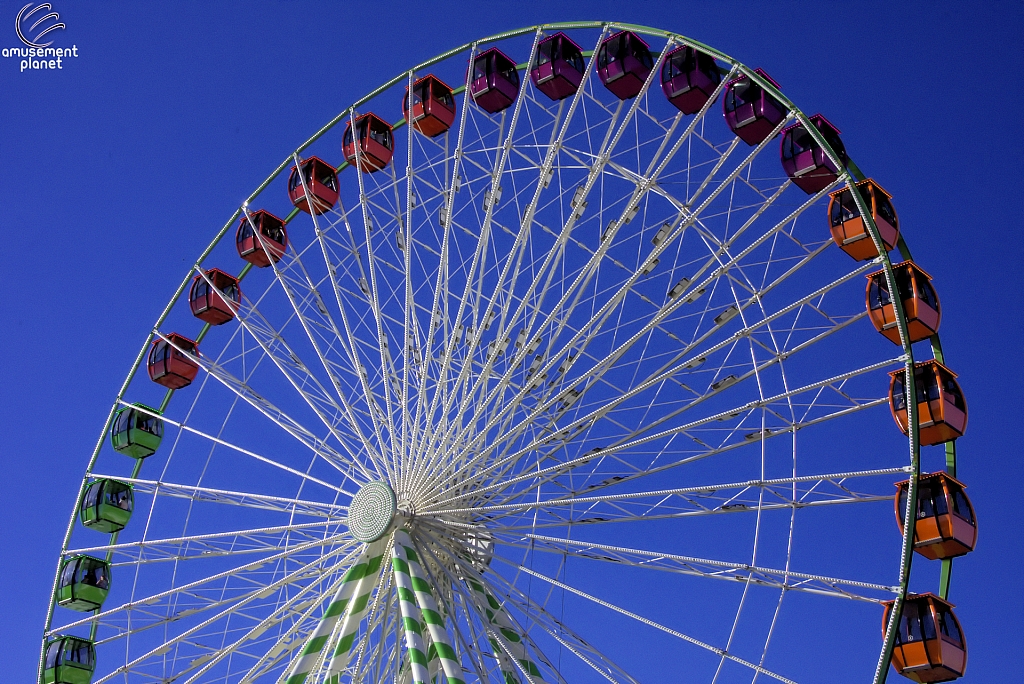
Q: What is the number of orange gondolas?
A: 5